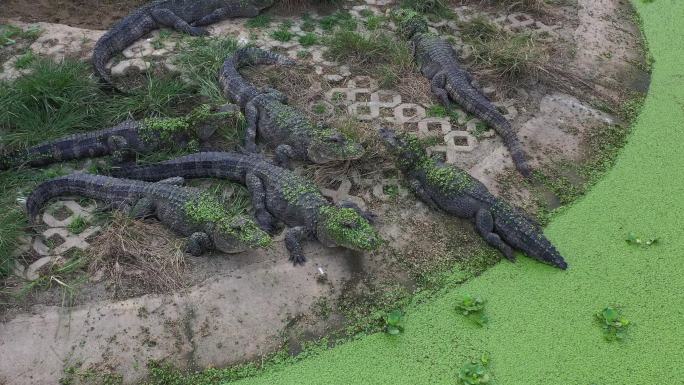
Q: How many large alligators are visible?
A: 7